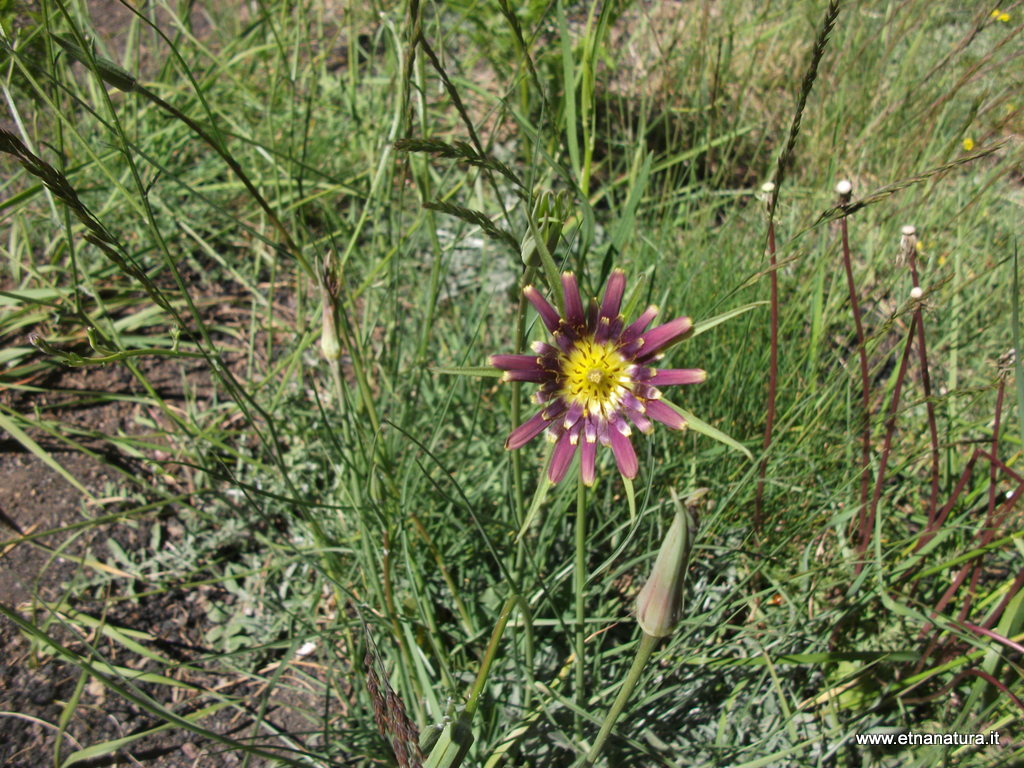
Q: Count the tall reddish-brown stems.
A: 5